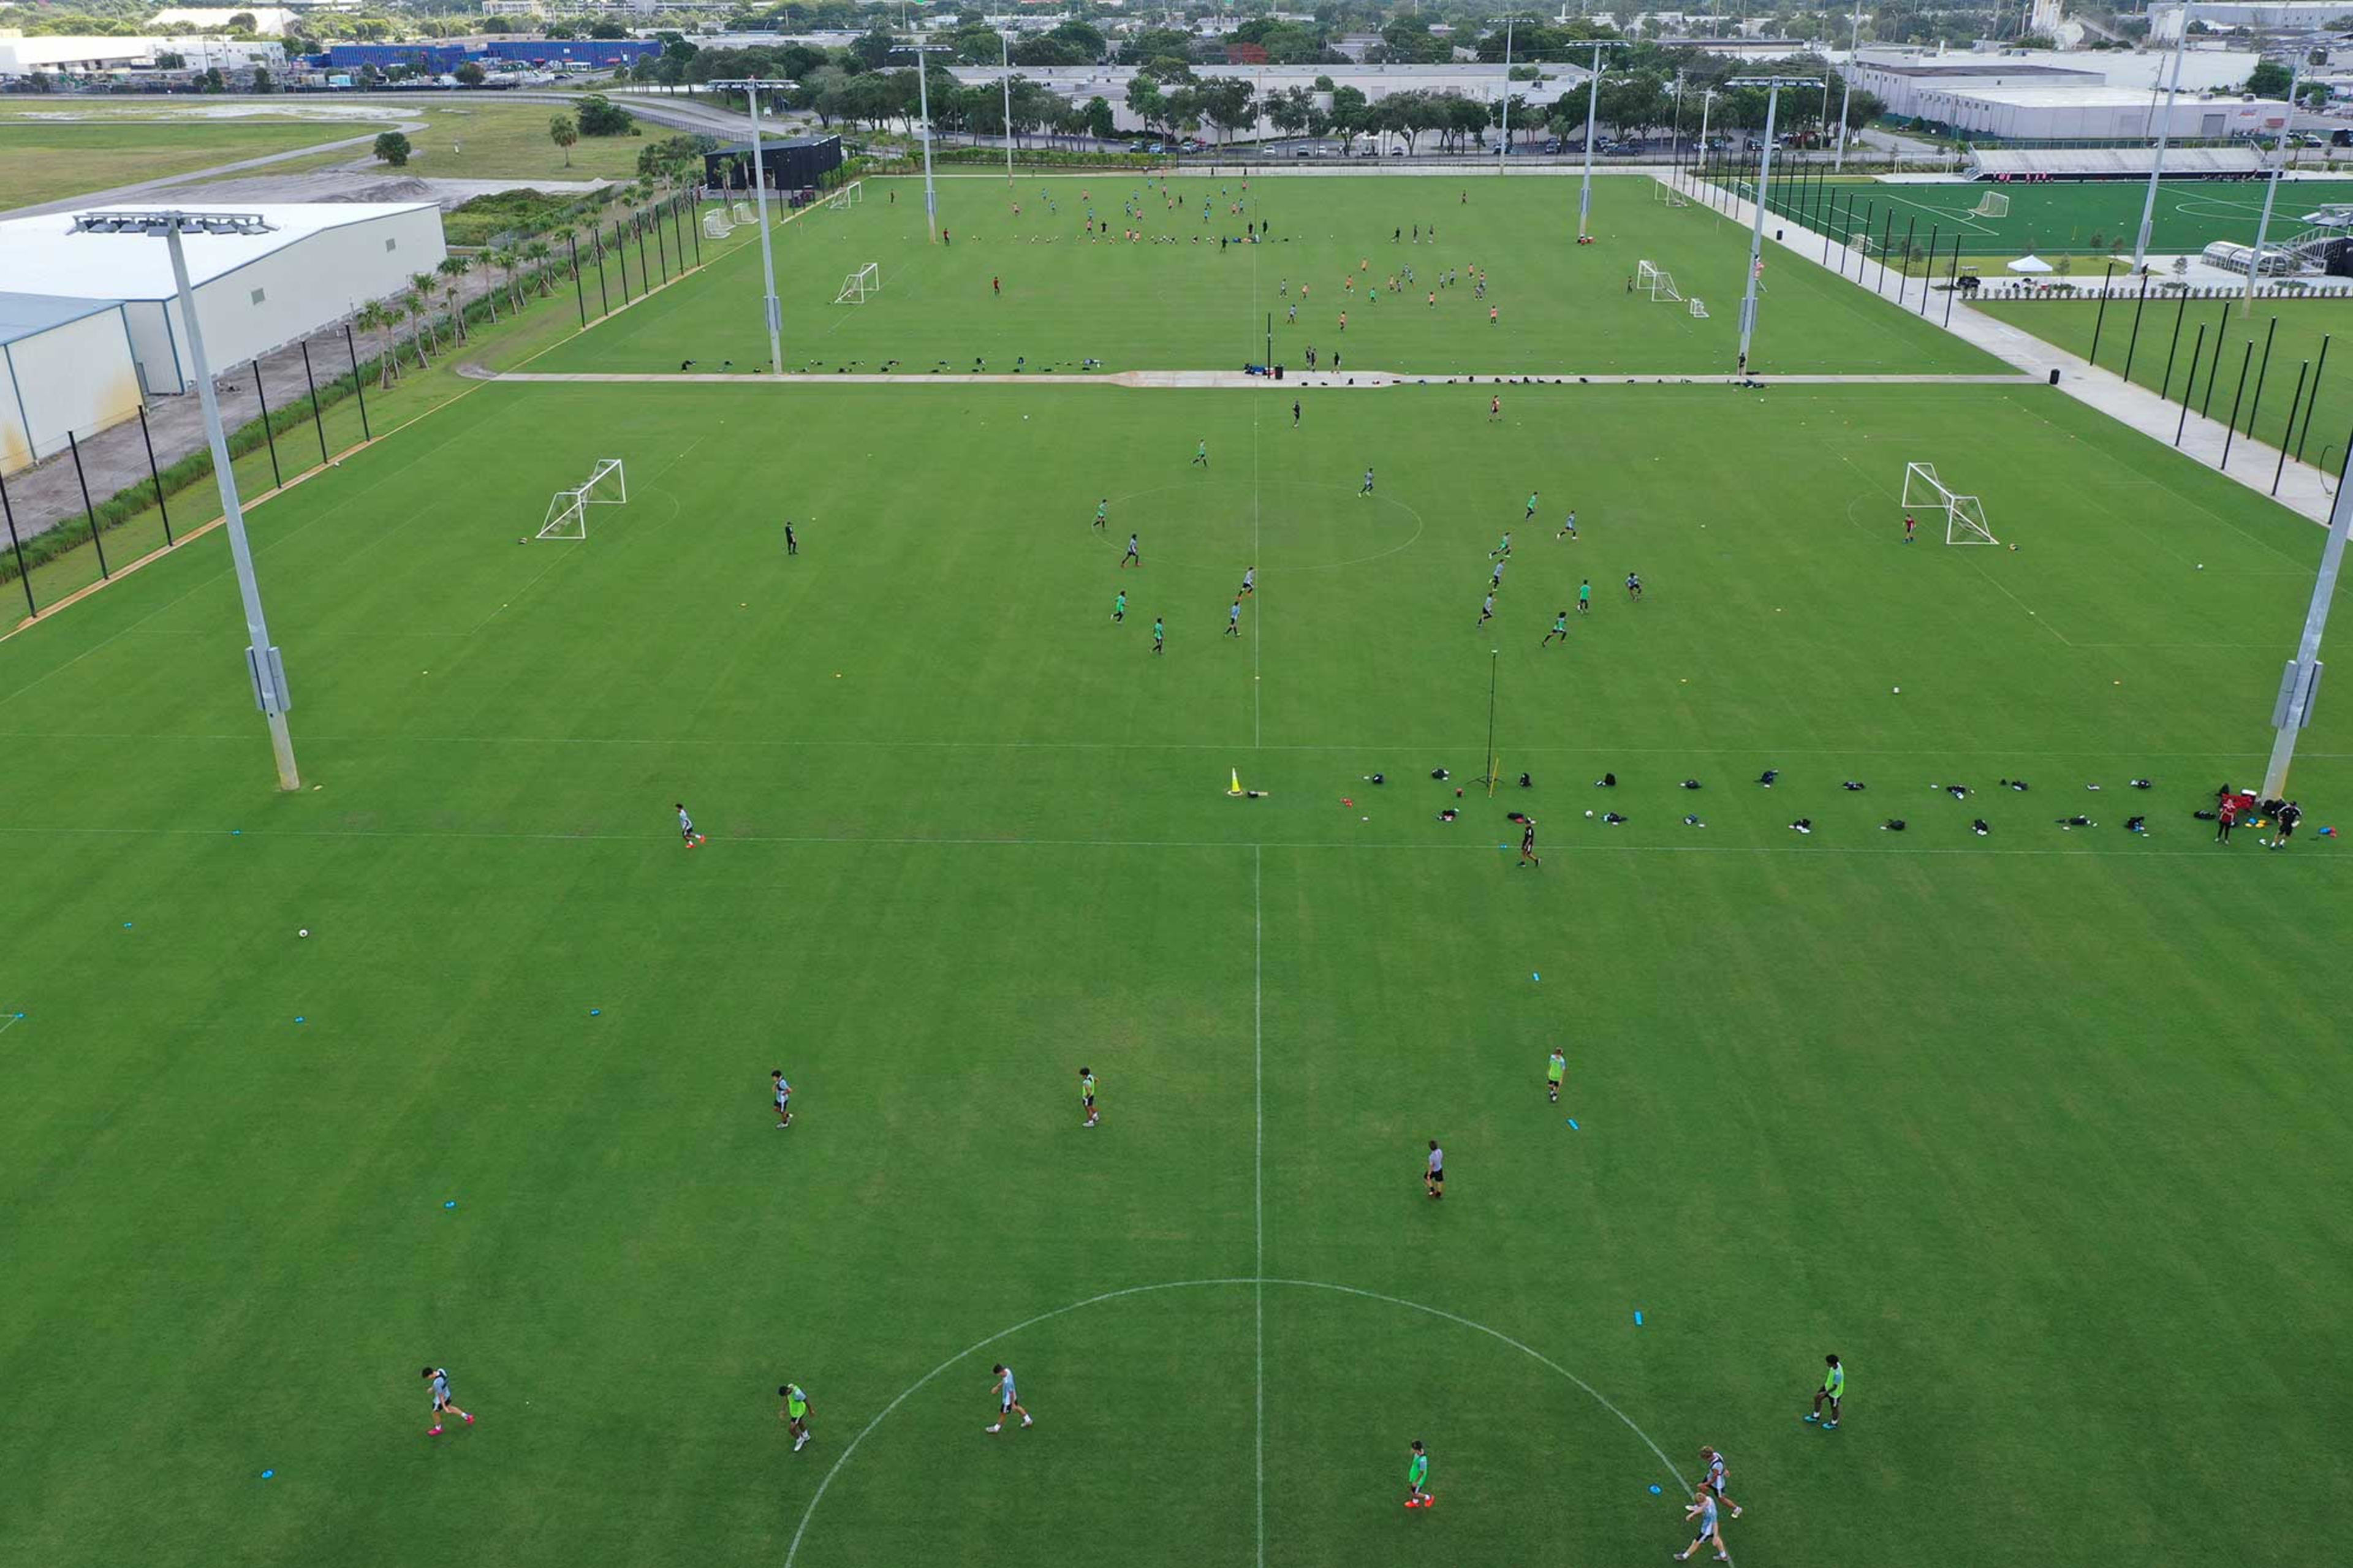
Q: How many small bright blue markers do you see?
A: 12